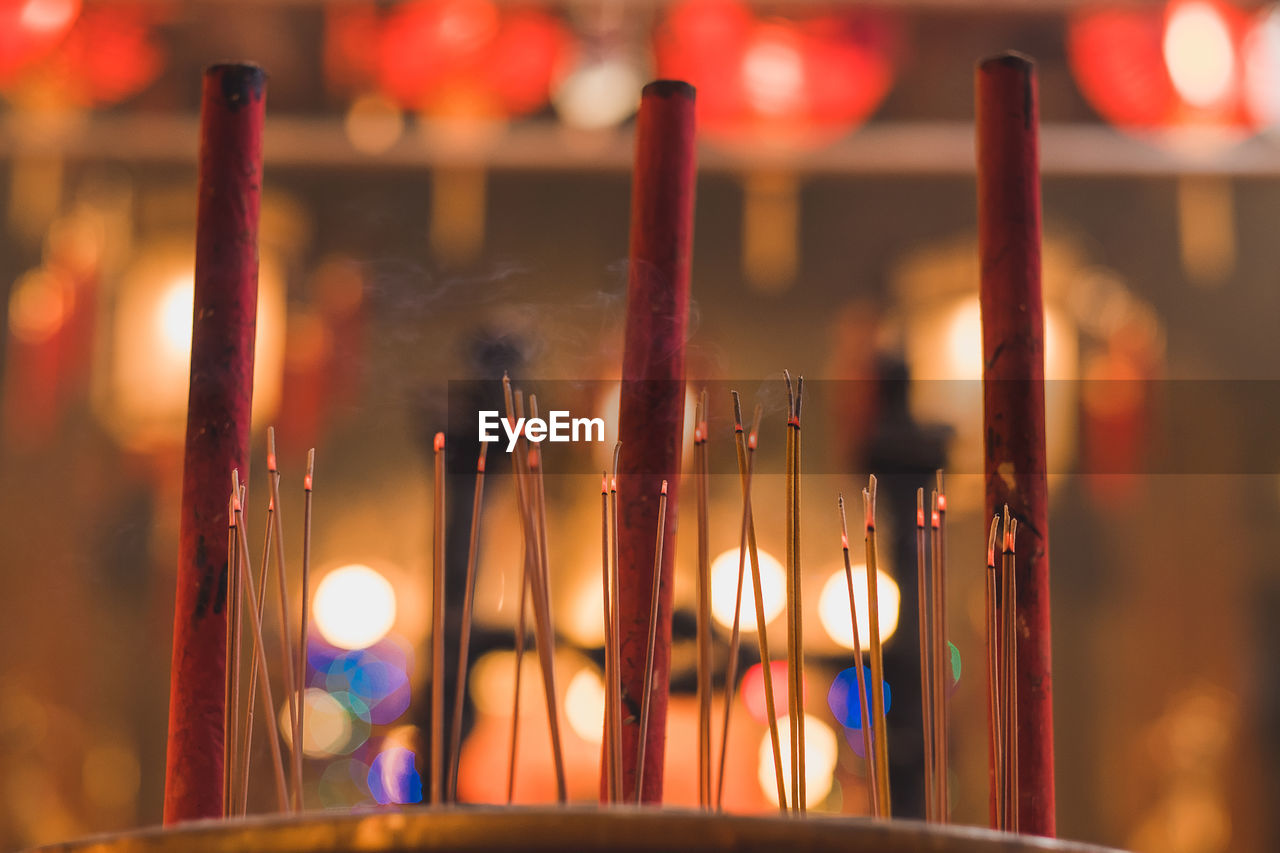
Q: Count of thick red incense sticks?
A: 3